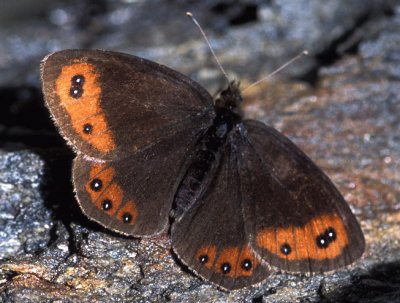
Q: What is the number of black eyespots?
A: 12